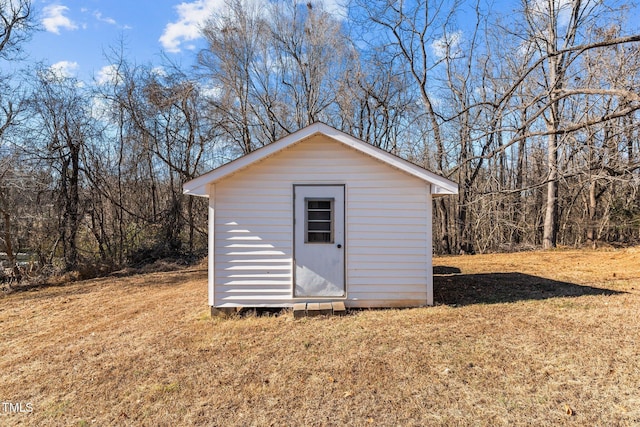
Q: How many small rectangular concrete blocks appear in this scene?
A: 4